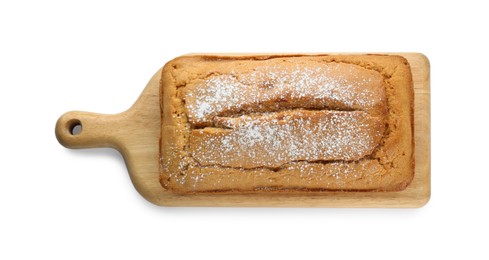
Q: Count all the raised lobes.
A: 2